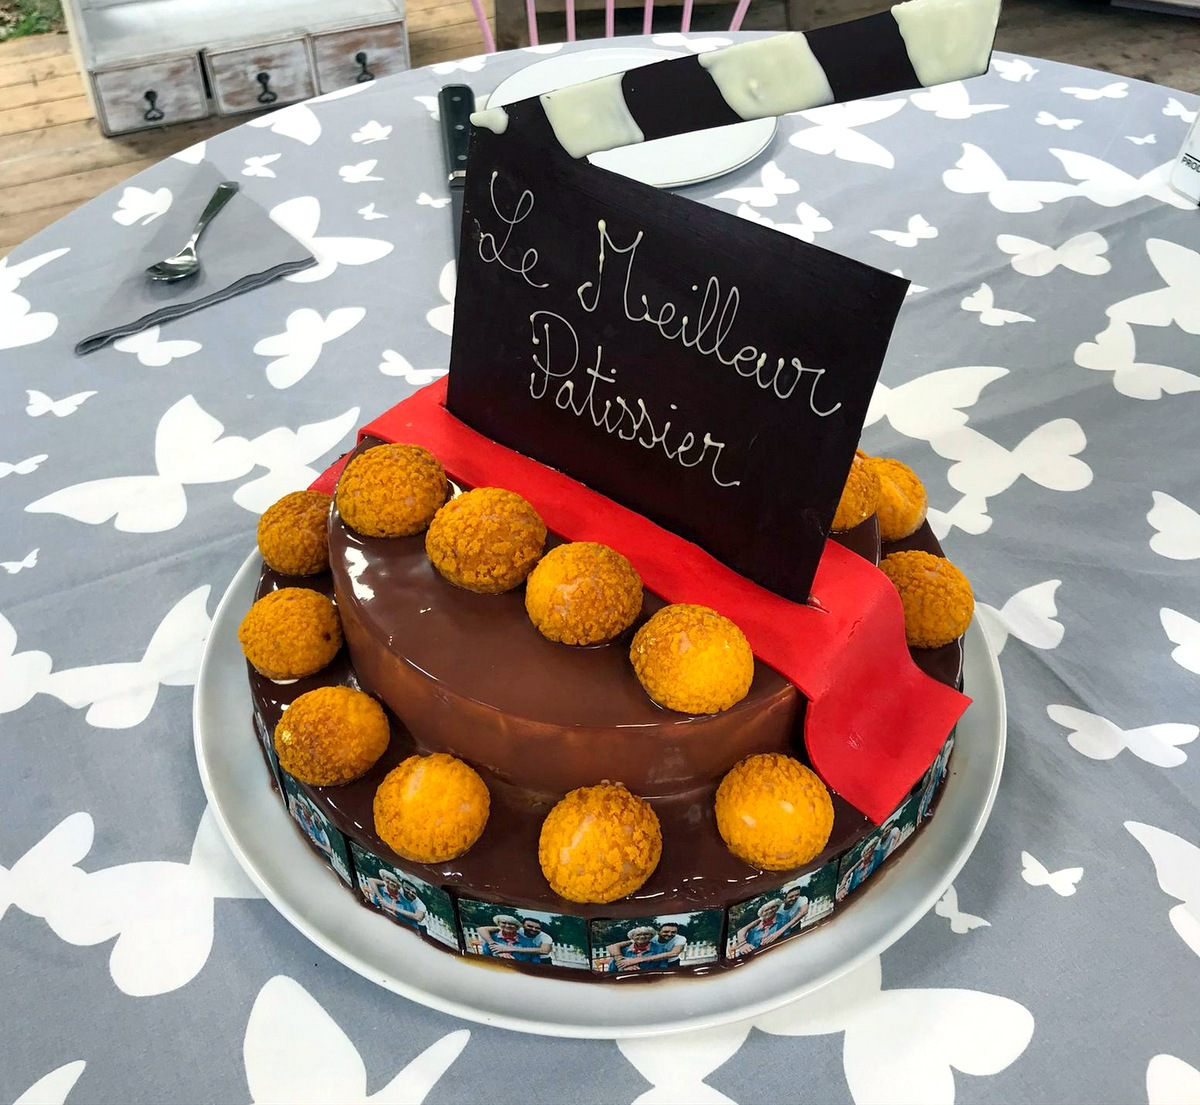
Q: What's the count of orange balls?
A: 13